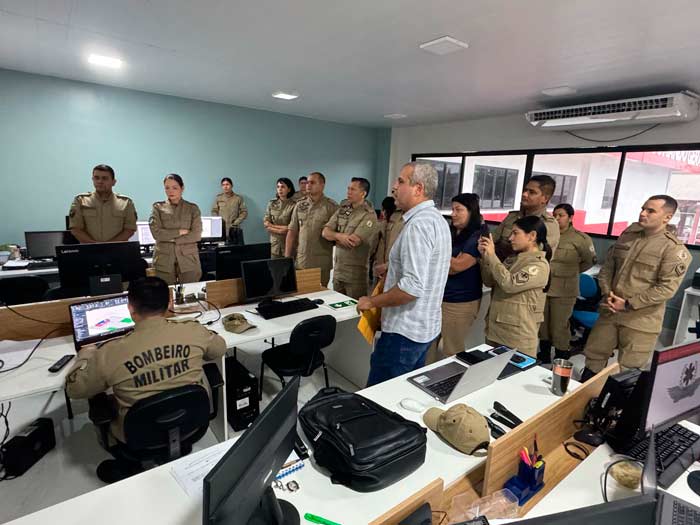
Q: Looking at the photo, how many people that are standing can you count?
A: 14